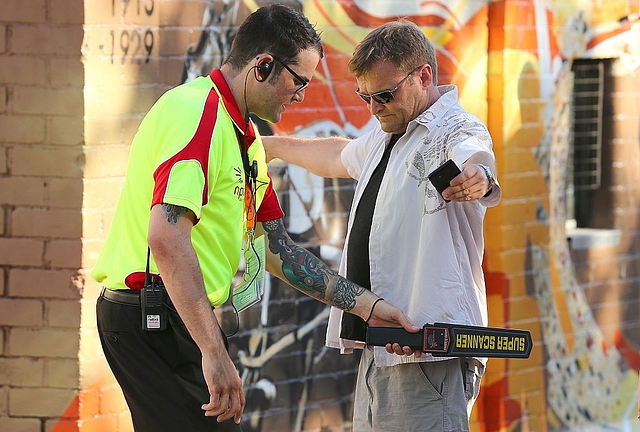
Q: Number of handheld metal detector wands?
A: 1